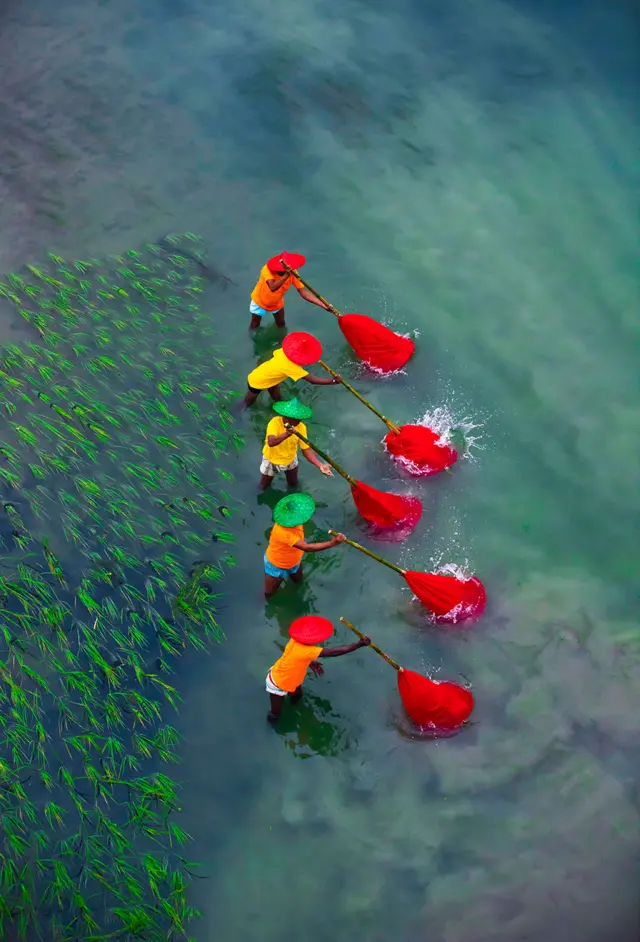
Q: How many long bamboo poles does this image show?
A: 5